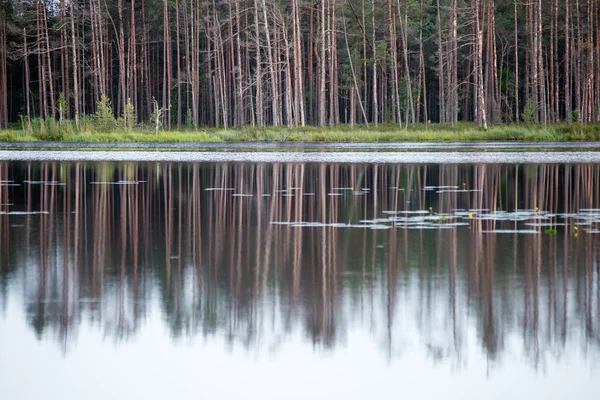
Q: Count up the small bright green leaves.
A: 2